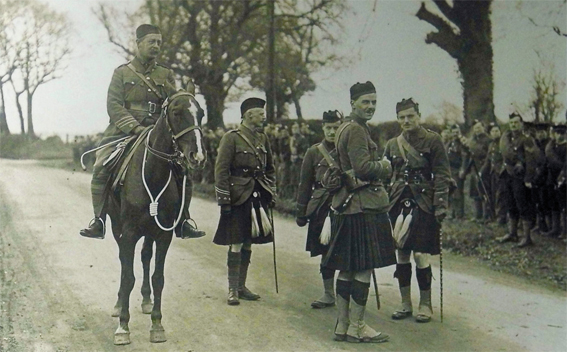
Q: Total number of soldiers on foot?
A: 4